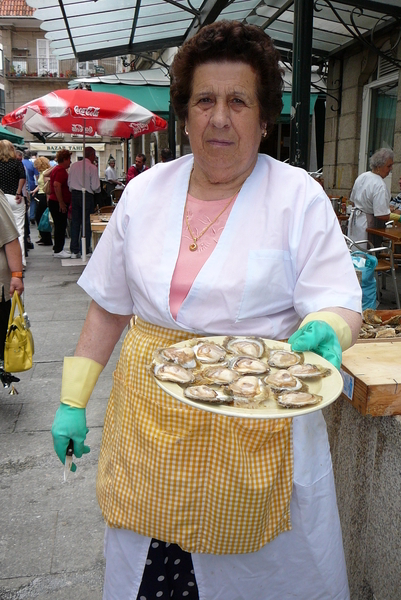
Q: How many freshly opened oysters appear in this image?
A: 12